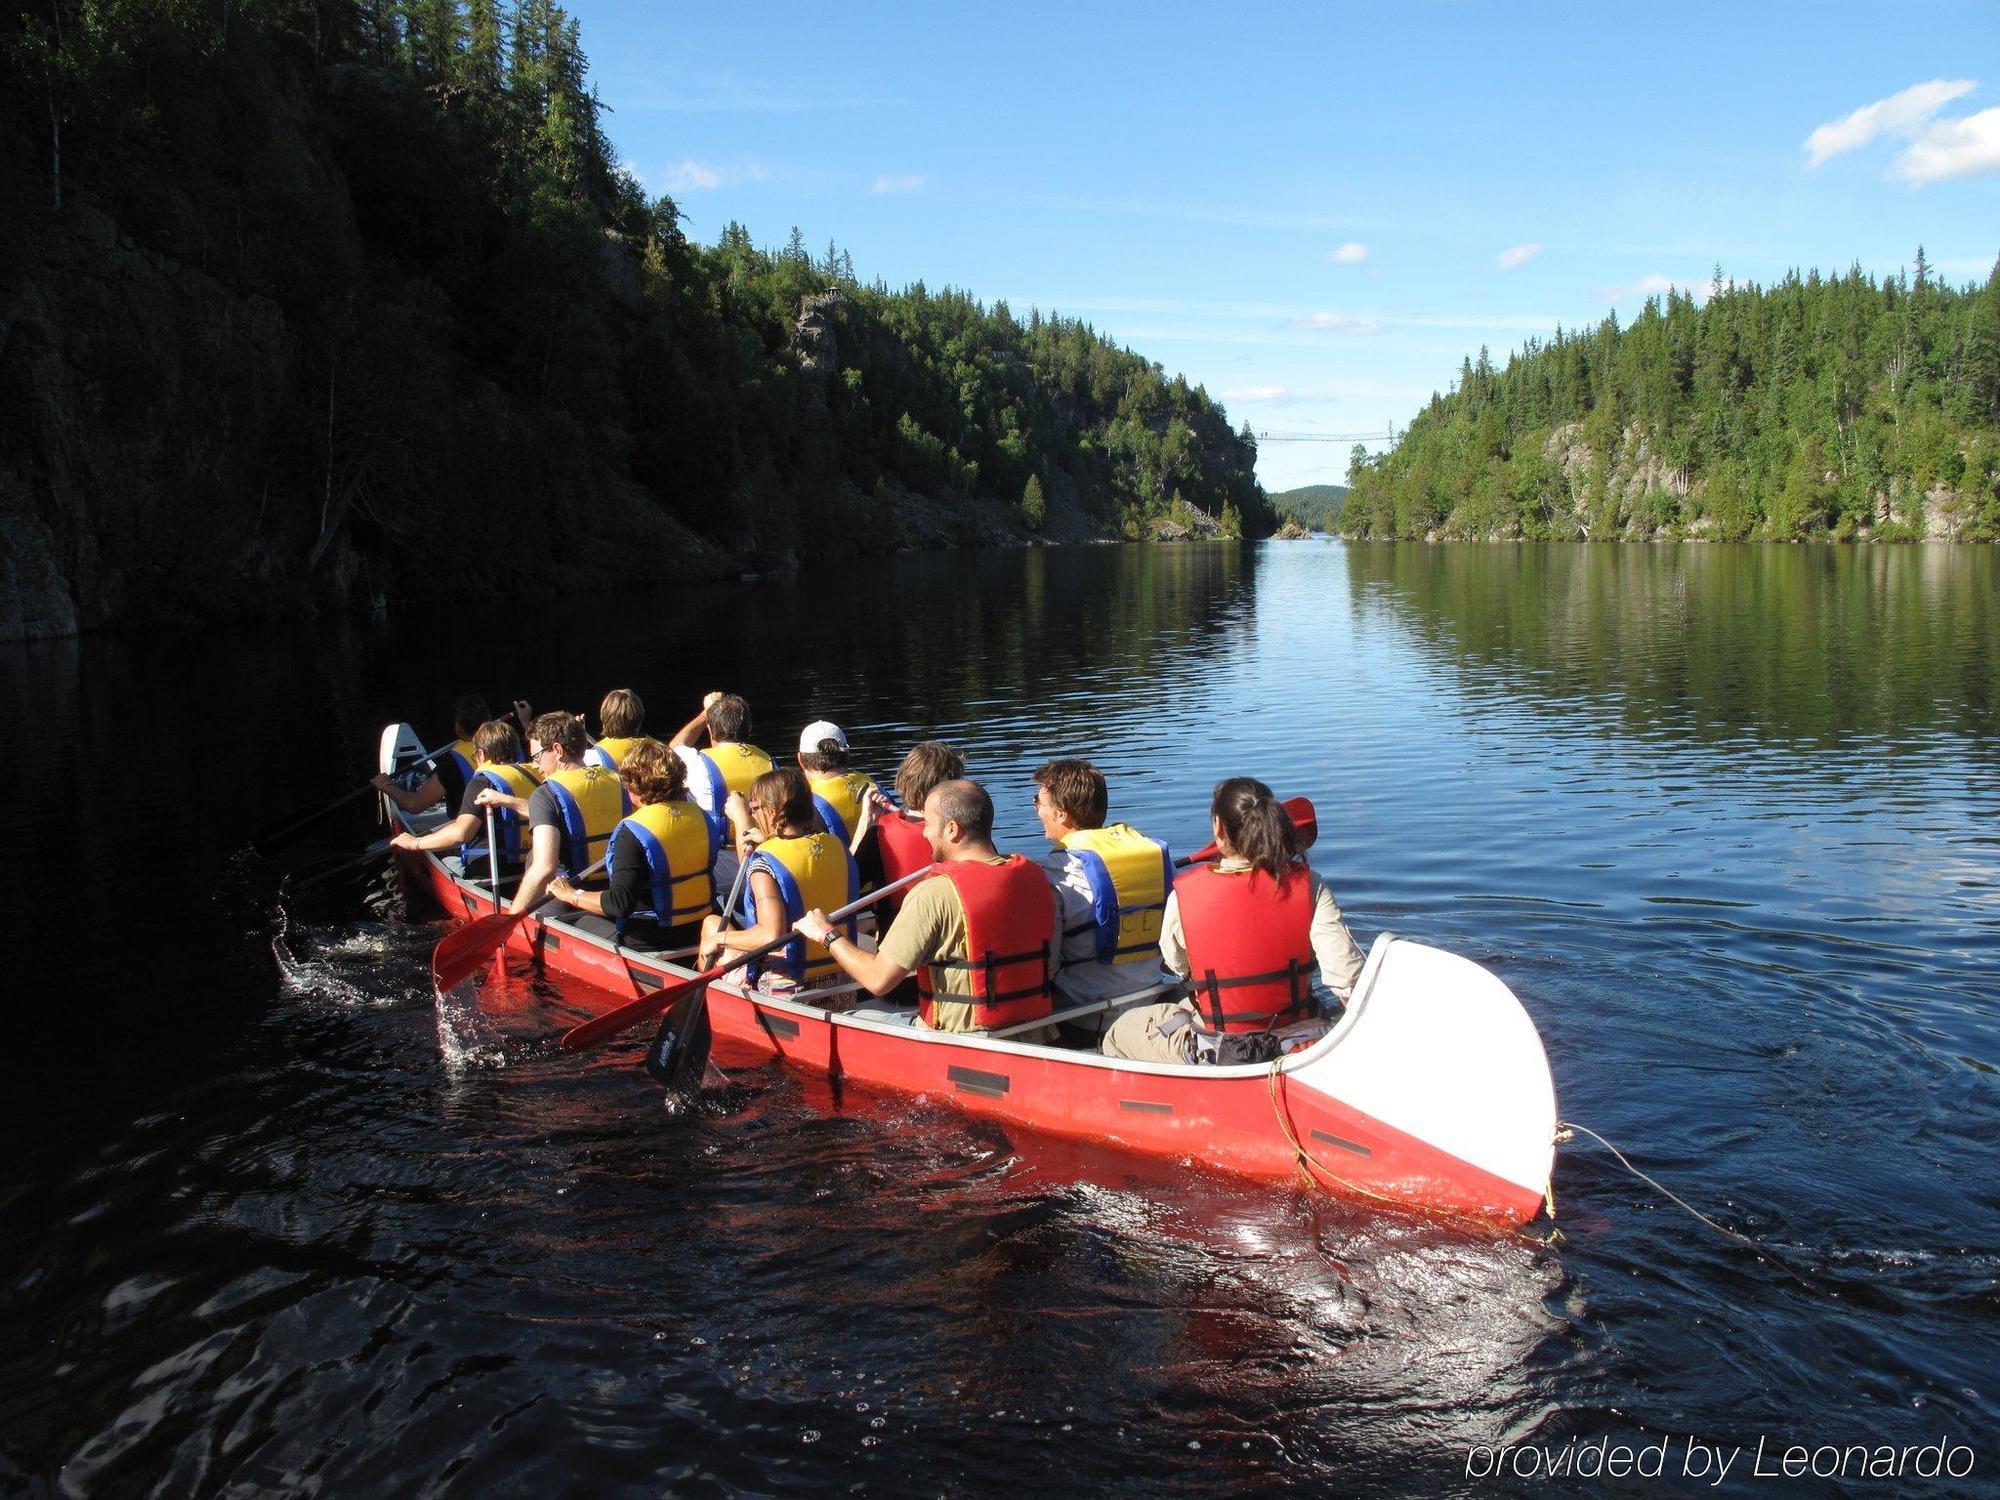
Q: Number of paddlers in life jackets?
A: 12